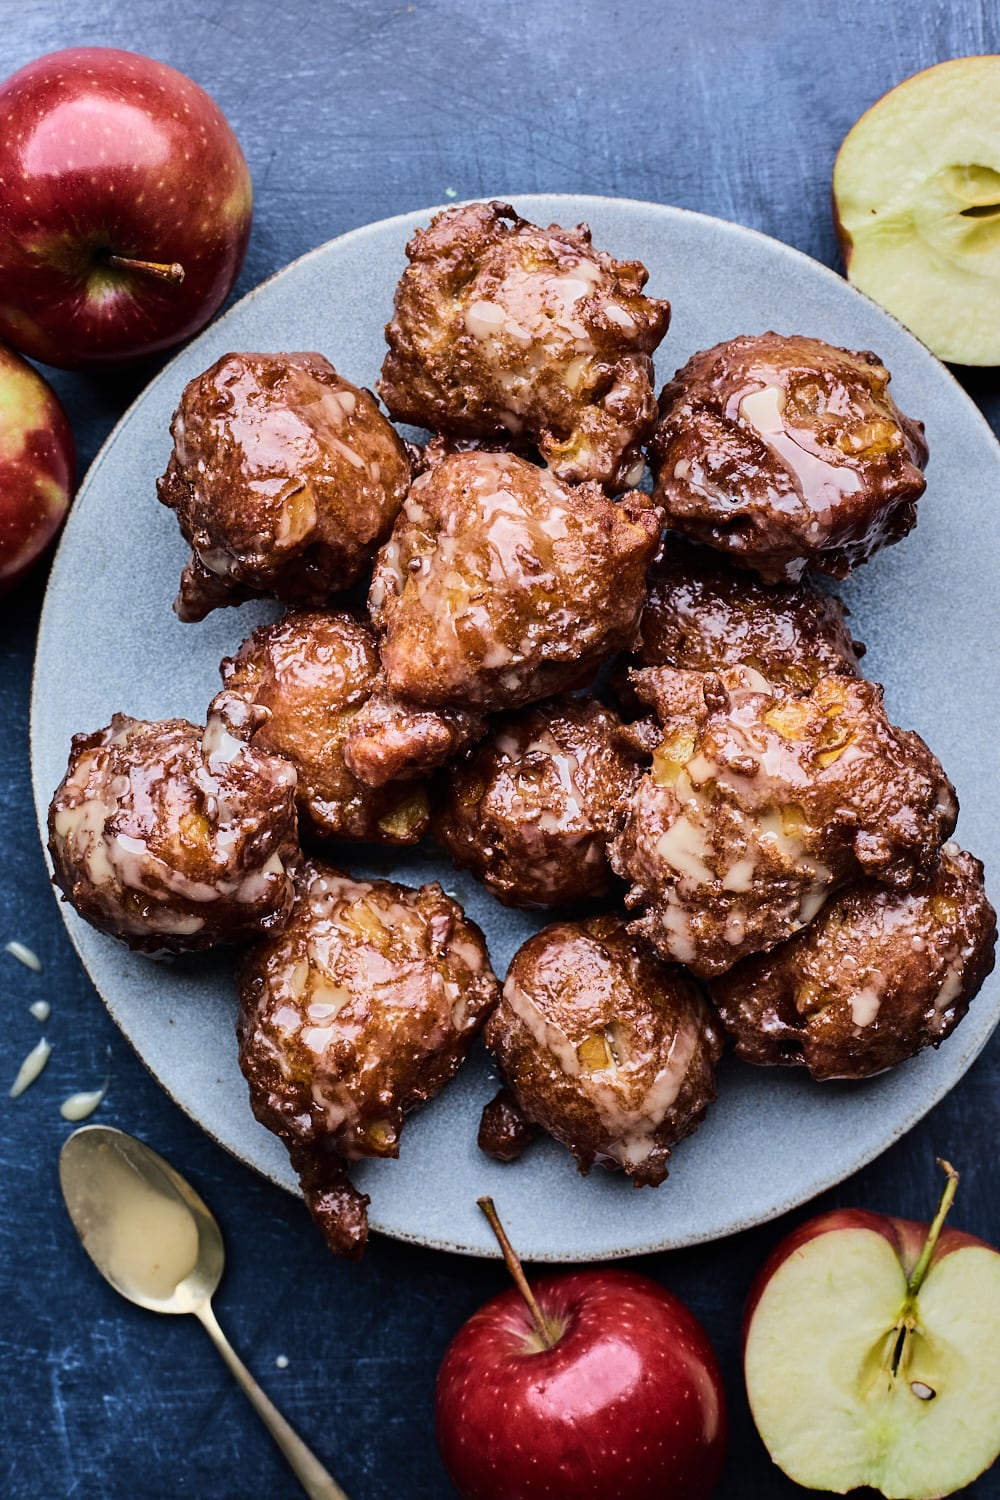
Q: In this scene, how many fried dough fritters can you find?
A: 12